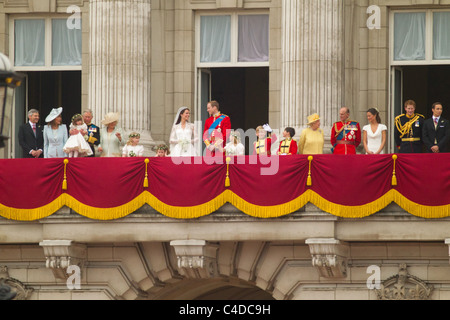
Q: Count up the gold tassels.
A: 5